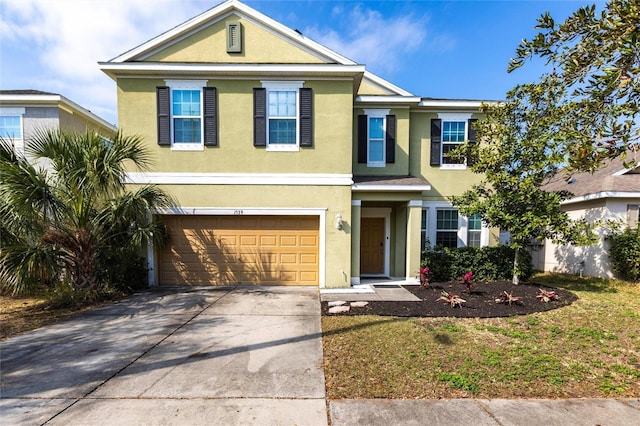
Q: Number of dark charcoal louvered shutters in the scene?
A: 8